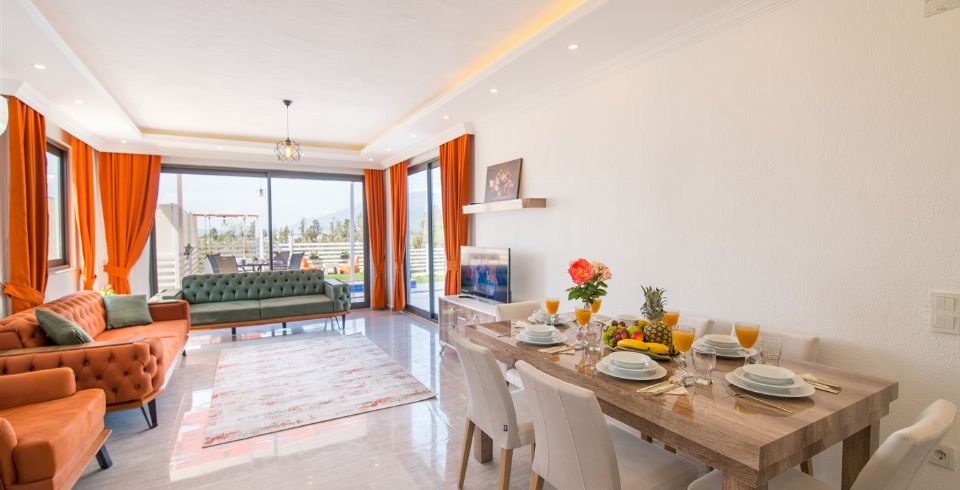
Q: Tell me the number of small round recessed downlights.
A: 10